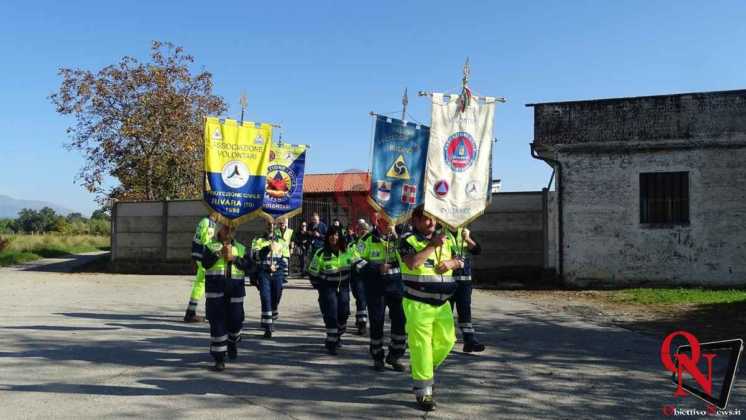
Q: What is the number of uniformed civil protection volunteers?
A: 9